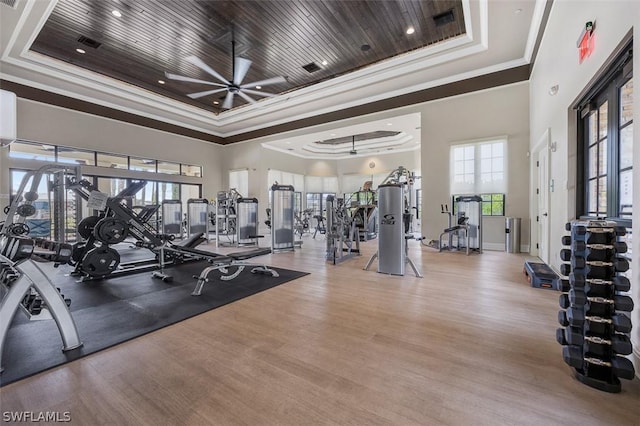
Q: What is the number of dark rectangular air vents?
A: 3